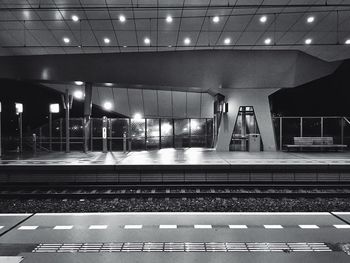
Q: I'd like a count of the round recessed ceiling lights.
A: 14